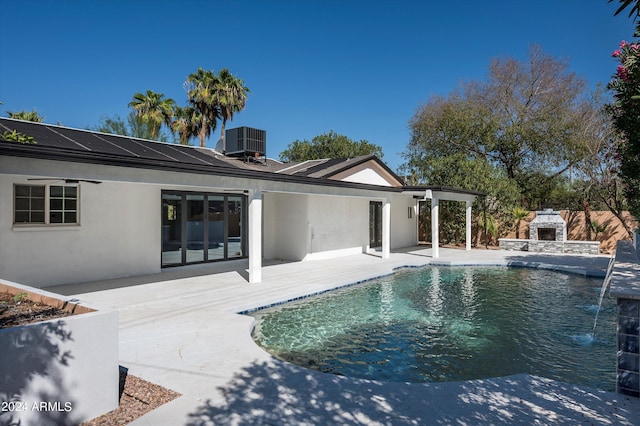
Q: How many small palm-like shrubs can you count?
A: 3